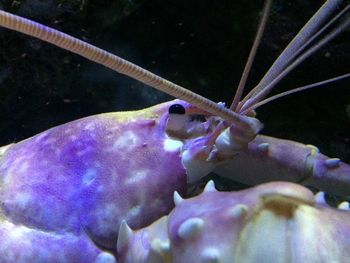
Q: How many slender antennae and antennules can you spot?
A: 6